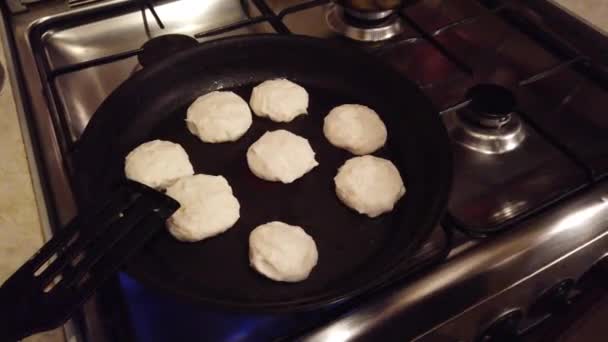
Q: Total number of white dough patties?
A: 8